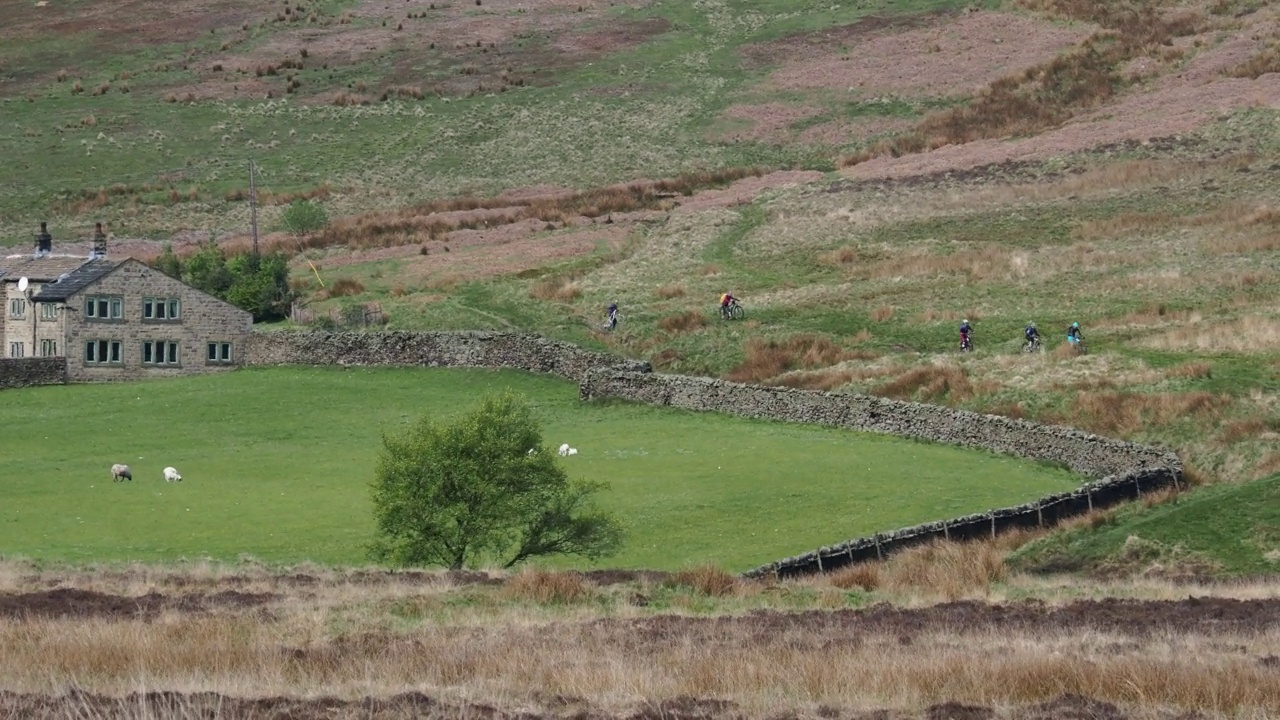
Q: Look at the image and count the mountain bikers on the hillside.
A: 5